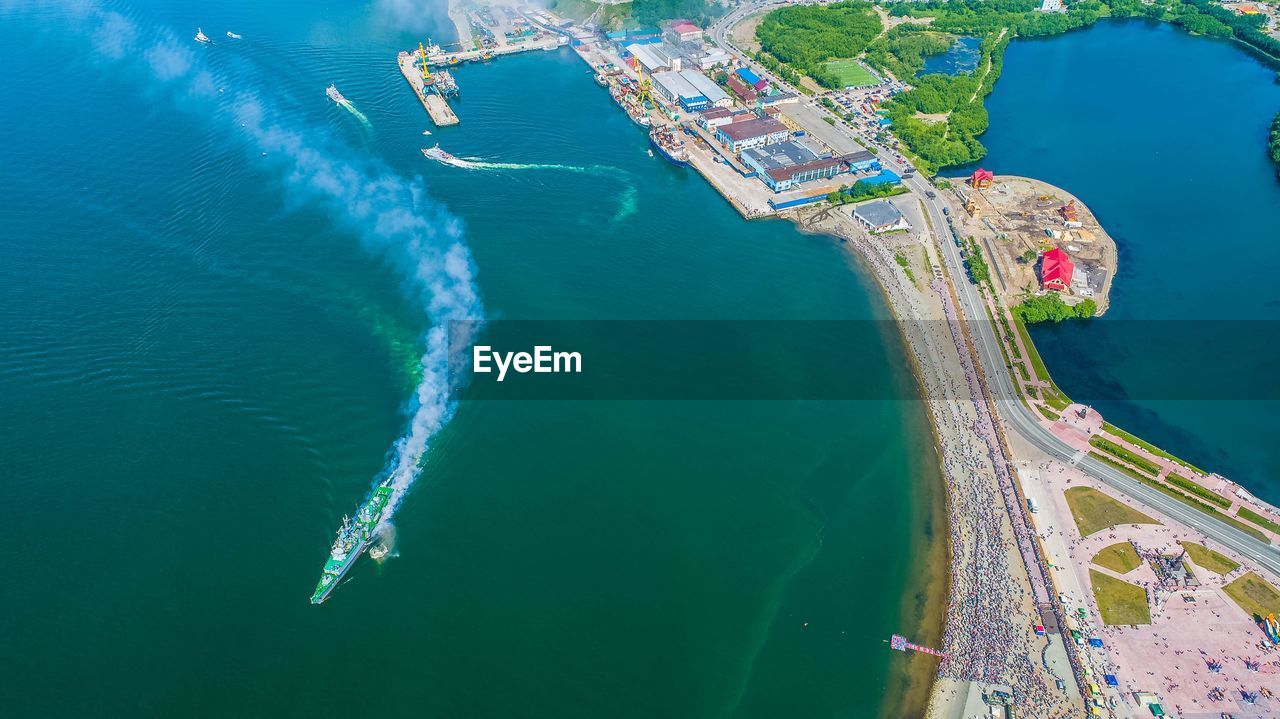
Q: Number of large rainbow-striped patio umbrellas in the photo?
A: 0